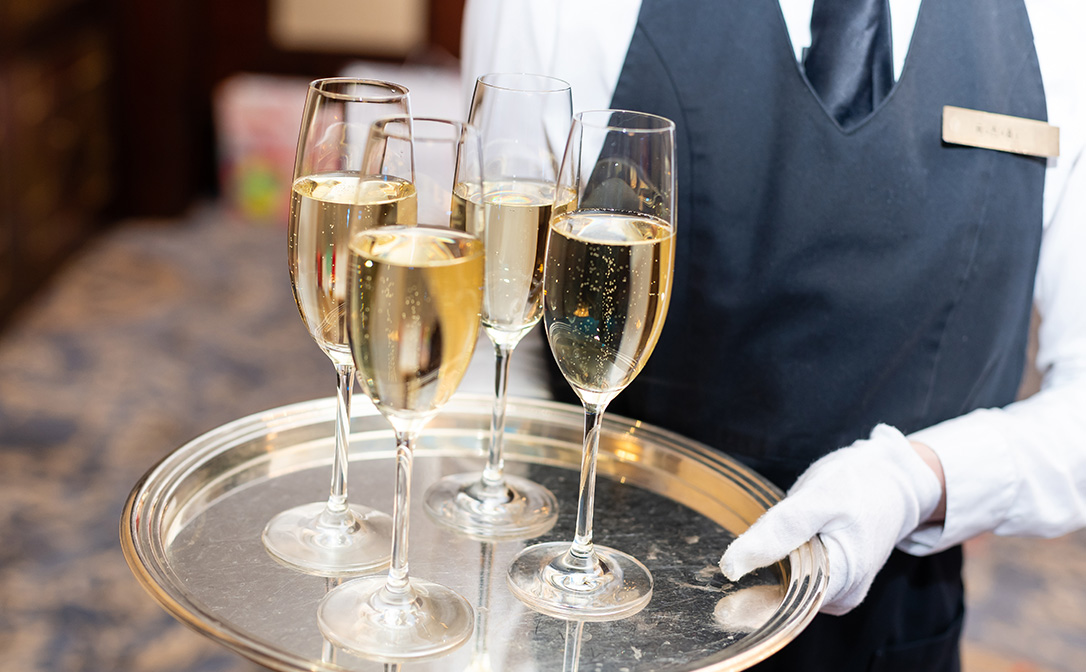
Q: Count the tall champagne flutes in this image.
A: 4